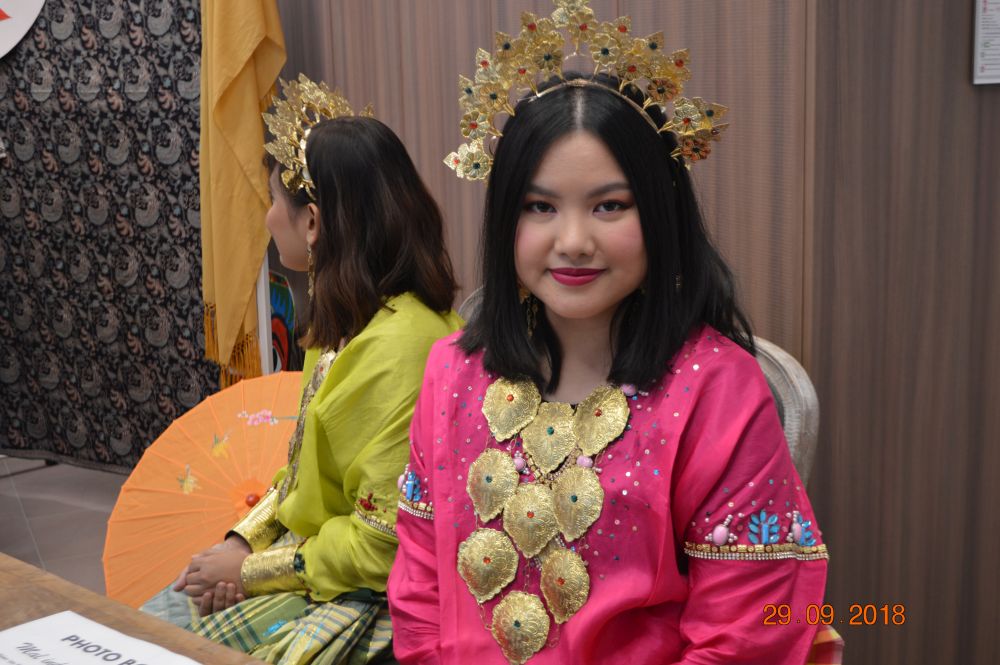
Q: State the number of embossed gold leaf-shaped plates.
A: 9